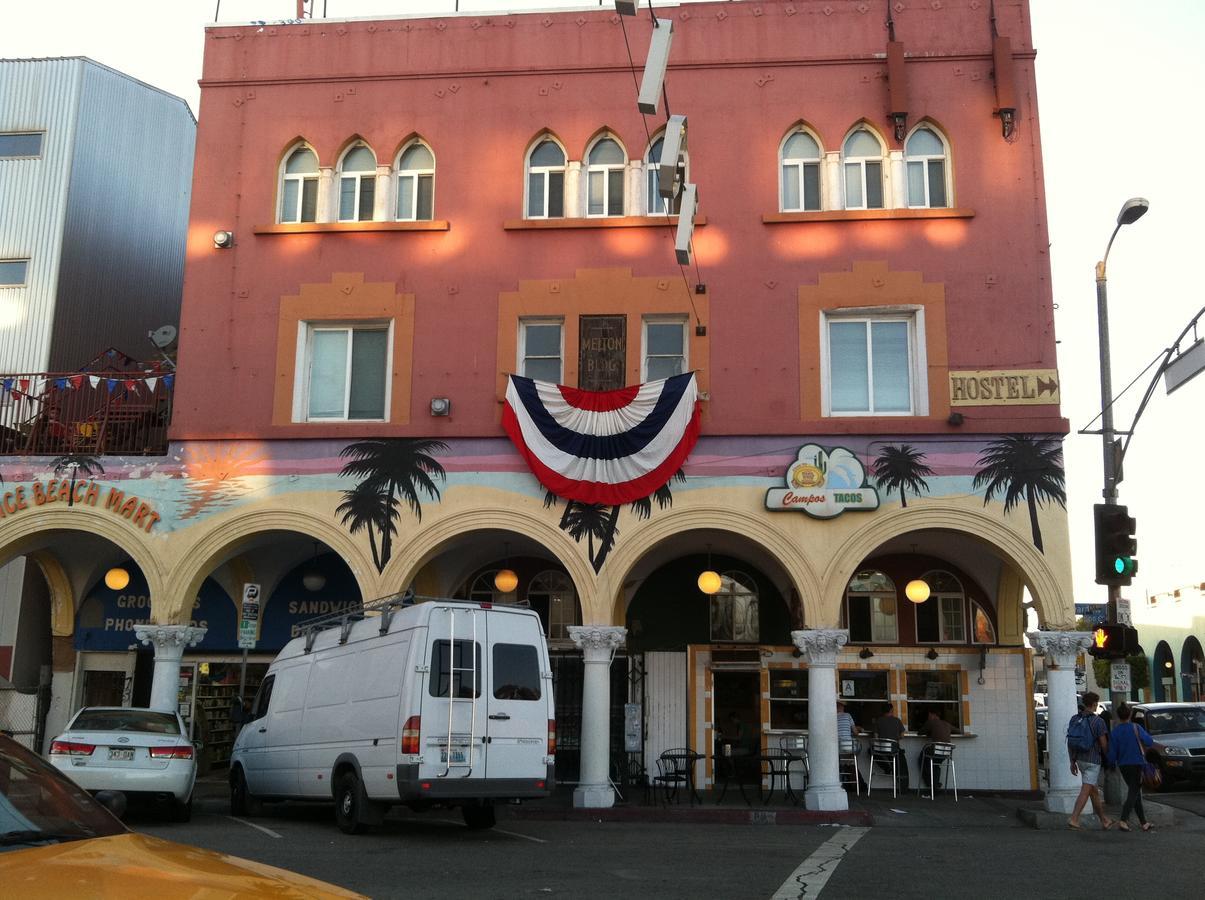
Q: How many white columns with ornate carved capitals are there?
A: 4